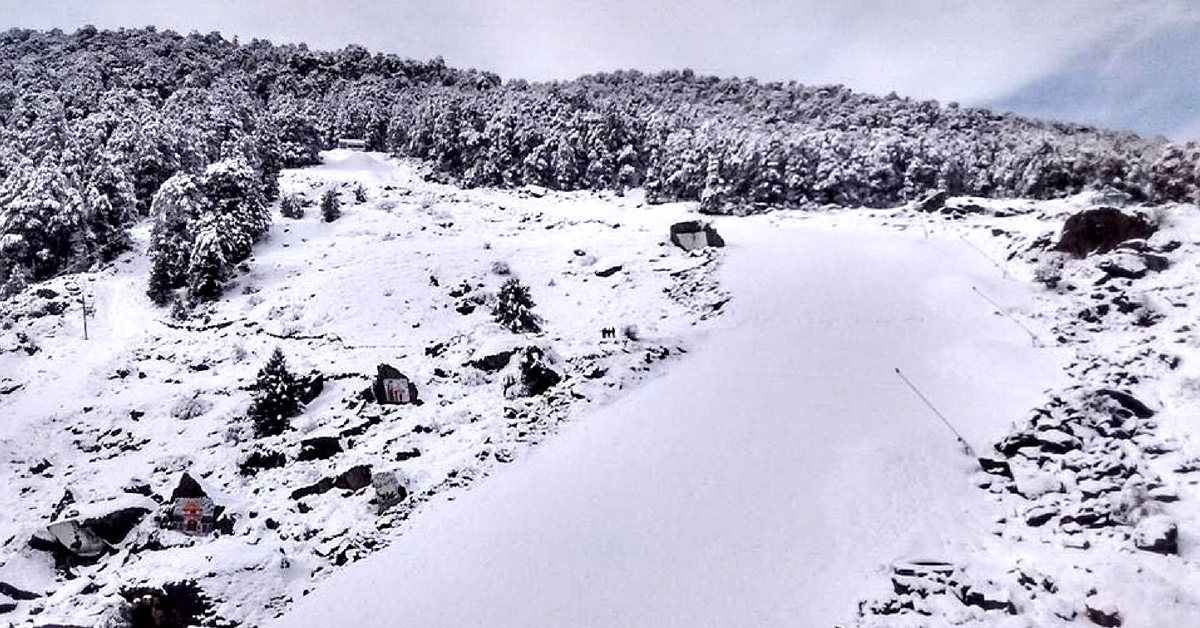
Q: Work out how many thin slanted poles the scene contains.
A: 3